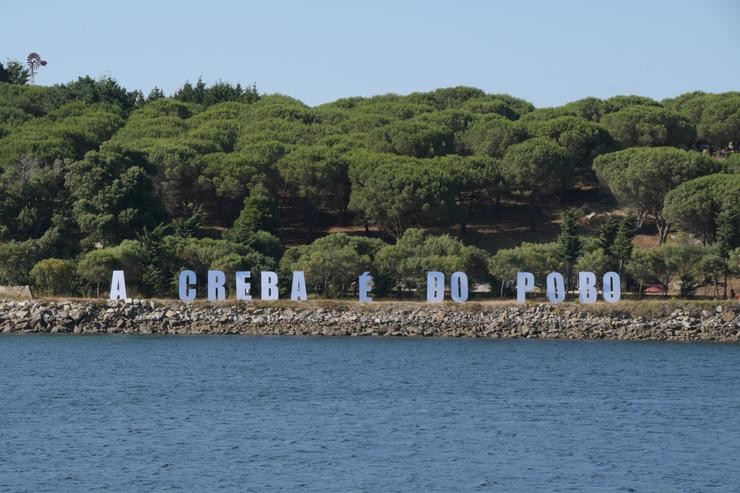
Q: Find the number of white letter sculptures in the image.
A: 13